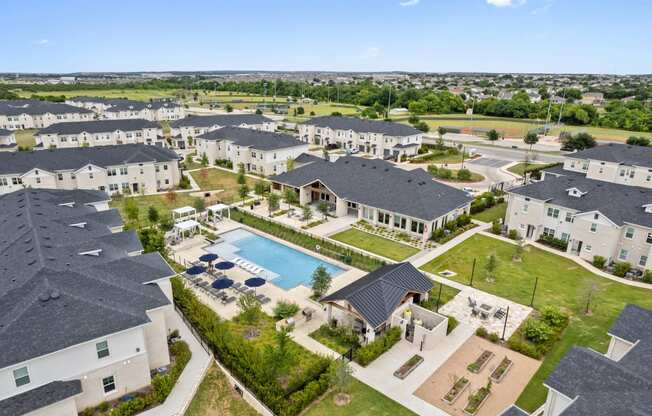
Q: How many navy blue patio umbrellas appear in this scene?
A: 5